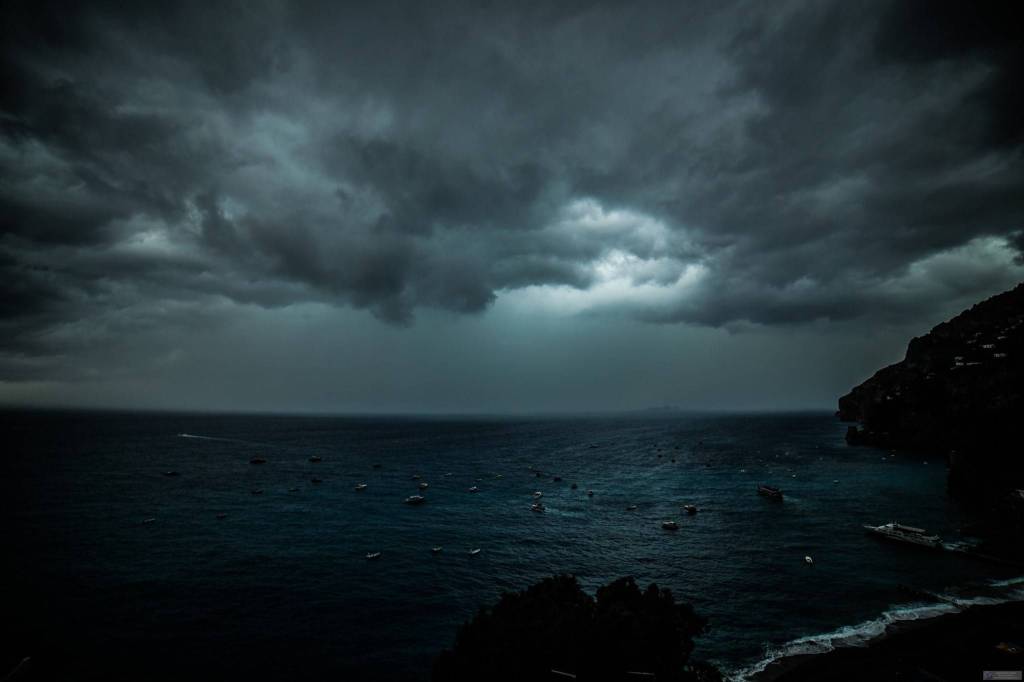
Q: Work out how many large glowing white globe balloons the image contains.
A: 0